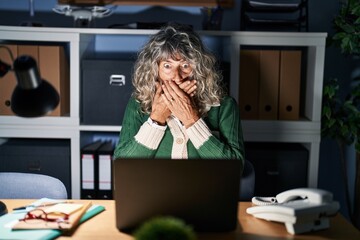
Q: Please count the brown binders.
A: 6